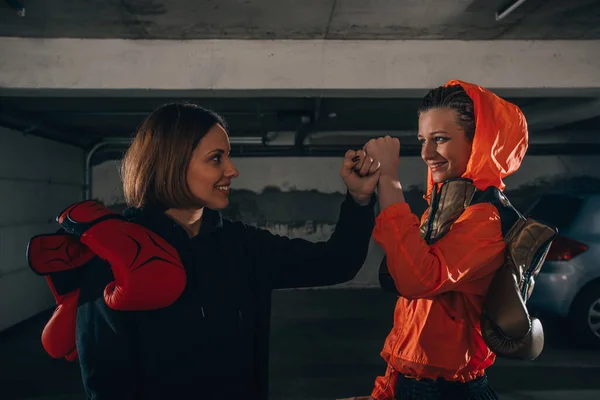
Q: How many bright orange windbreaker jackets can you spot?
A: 1